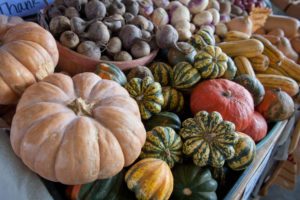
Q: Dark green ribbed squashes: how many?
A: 3